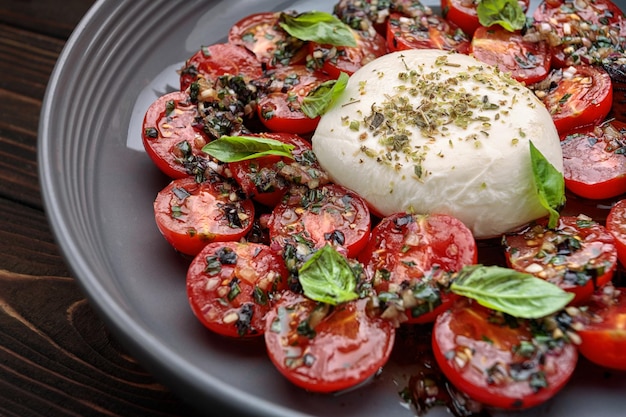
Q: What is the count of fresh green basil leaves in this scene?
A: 7